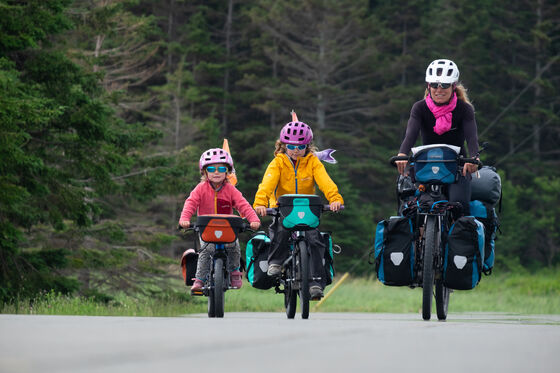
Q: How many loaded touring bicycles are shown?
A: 3